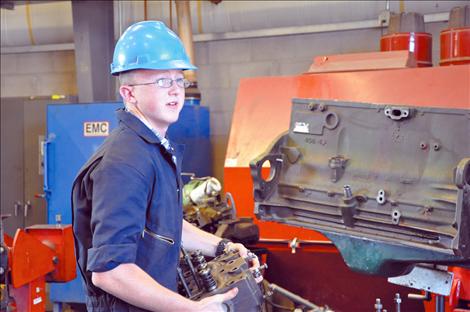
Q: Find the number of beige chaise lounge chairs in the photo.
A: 0